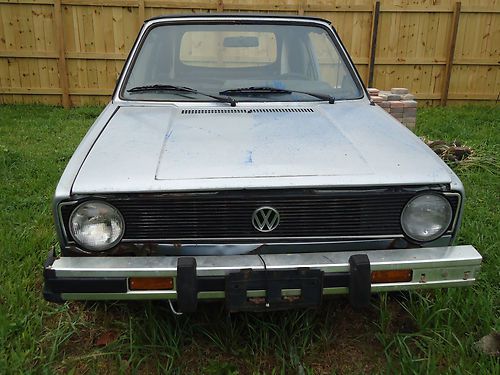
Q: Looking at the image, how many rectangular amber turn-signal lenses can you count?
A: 2